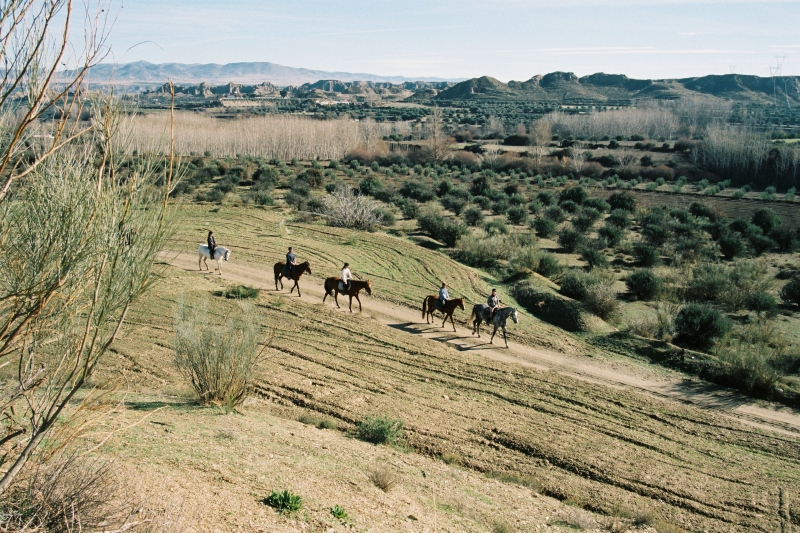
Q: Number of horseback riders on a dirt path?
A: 5